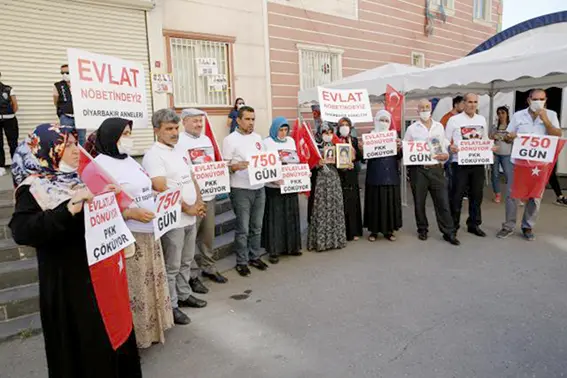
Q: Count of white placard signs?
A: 11